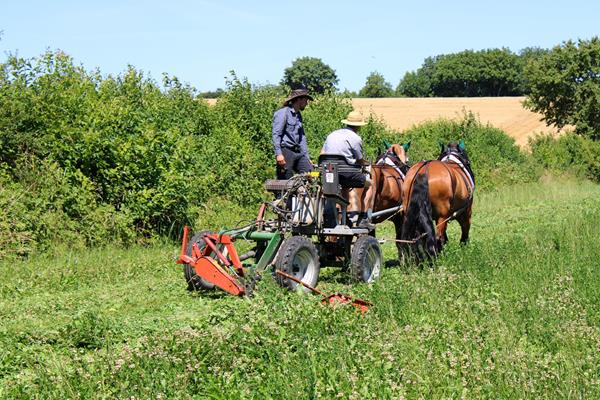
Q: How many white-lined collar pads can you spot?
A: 2